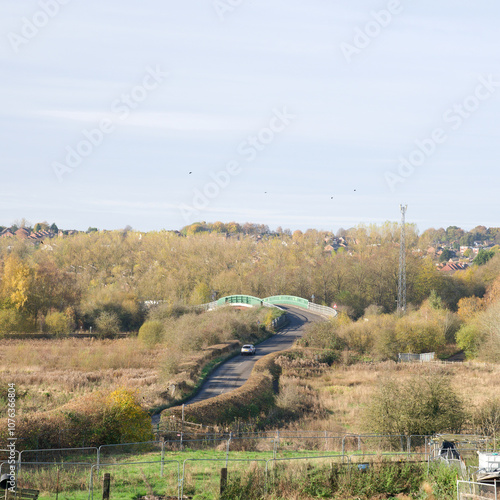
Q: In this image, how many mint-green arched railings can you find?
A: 2